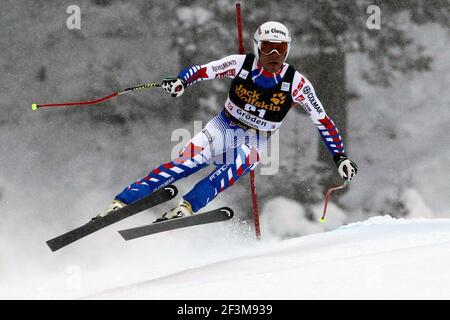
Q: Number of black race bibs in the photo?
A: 1